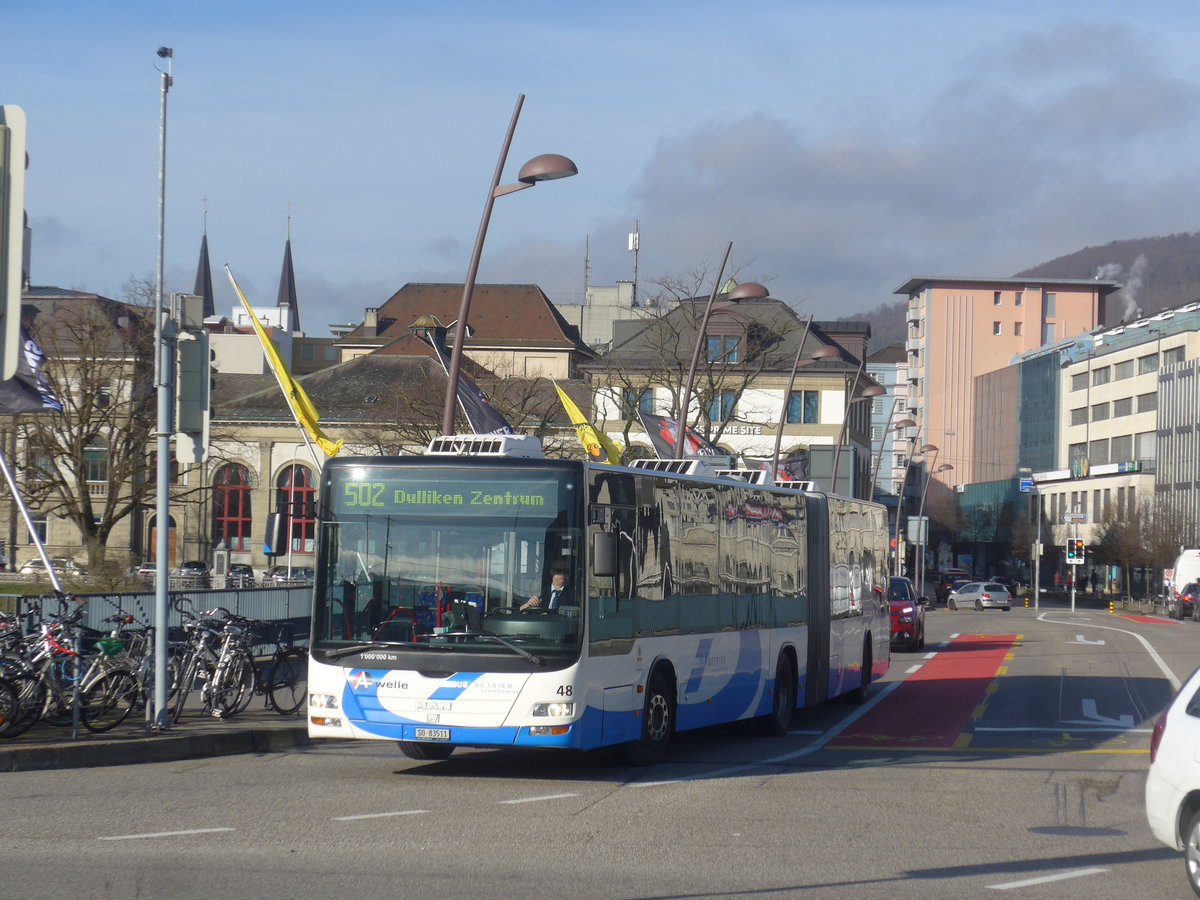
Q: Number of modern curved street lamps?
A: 7